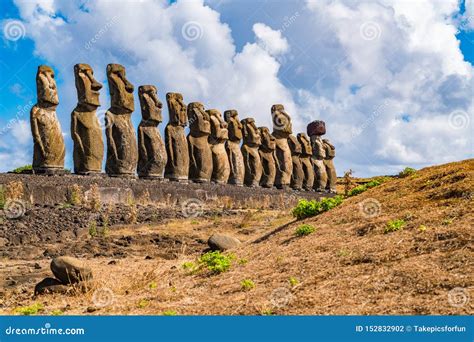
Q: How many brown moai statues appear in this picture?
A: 15